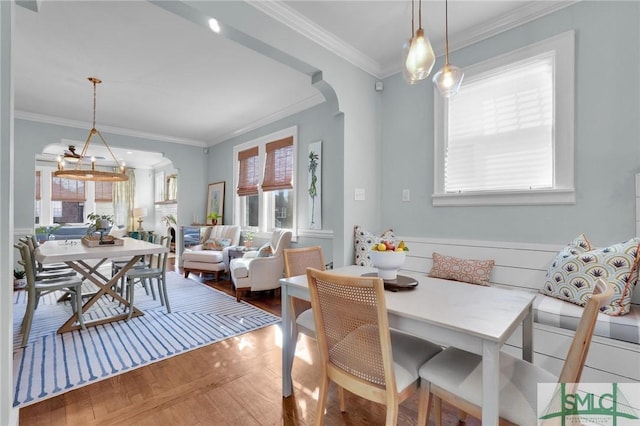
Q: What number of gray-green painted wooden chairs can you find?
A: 6